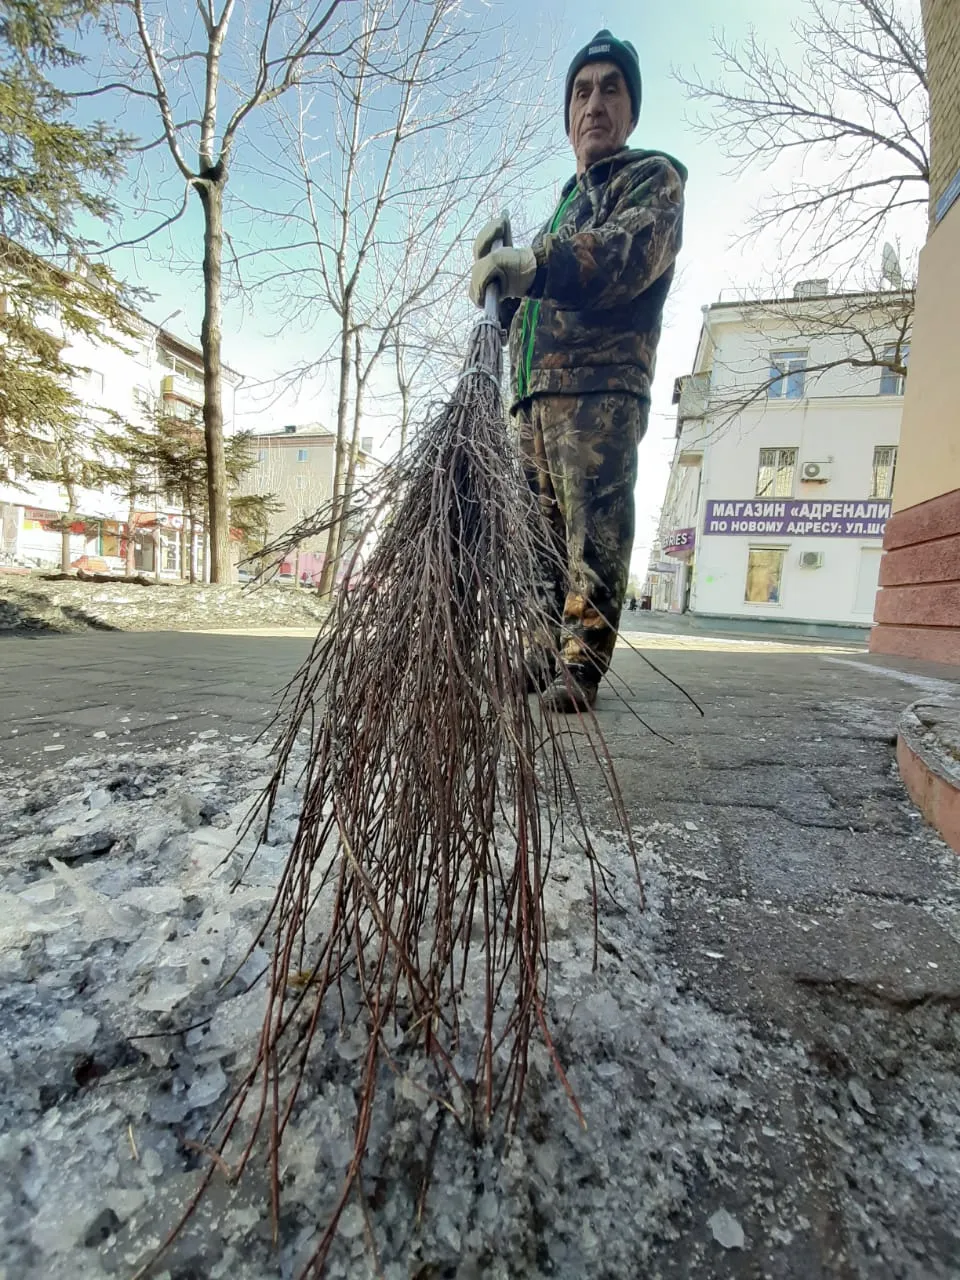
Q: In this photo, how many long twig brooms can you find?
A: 1